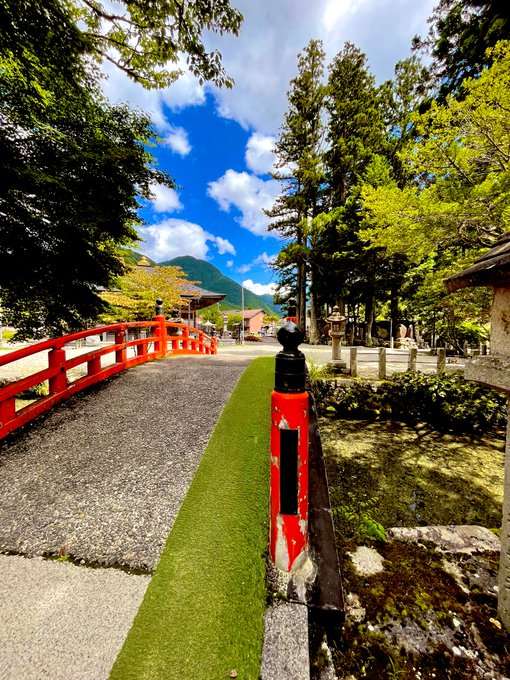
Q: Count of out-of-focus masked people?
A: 0